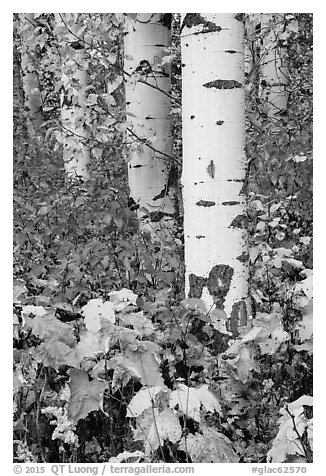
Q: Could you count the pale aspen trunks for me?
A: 5